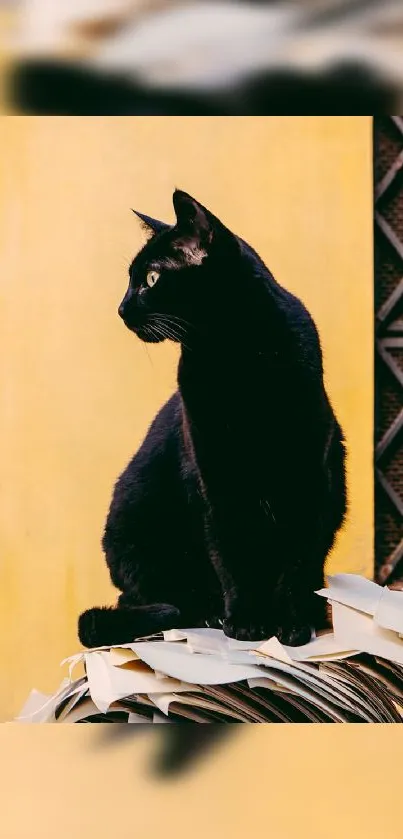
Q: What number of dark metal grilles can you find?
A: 1